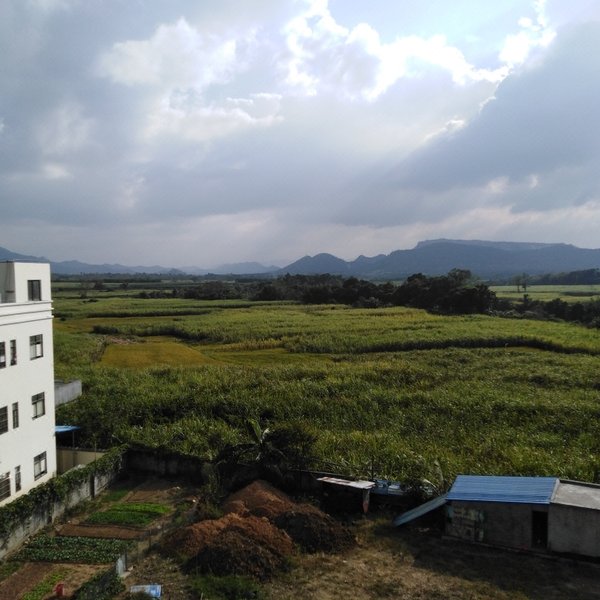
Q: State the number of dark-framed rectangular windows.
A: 10